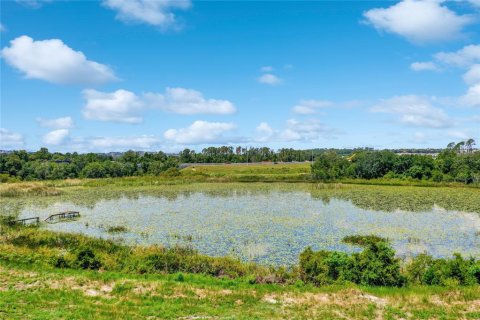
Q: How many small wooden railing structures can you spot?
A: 2